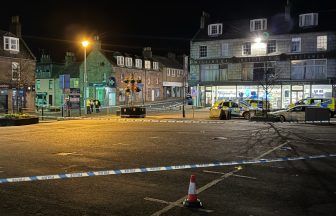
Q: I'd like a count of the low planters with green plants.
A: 1